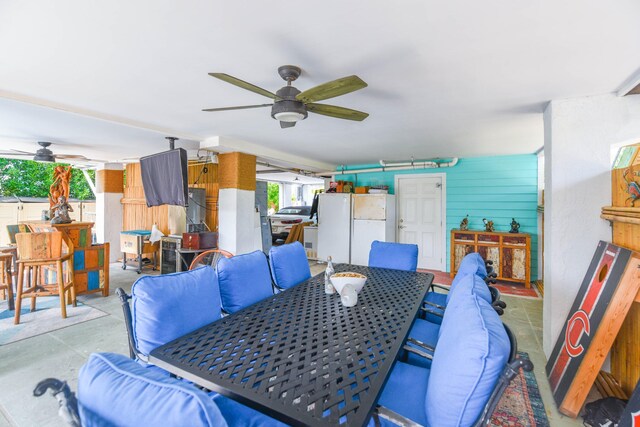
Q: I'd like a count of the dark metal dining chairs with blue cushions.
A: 8